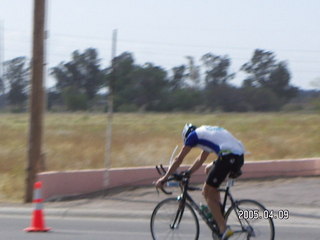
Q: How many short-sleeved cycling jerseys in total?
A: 1